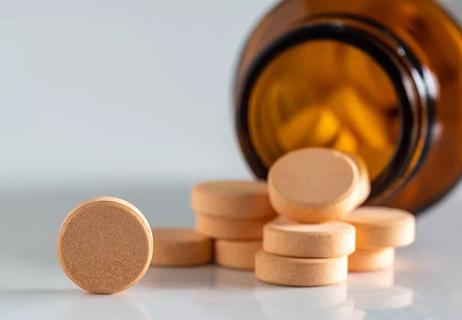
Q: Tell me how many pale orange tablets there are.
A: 11